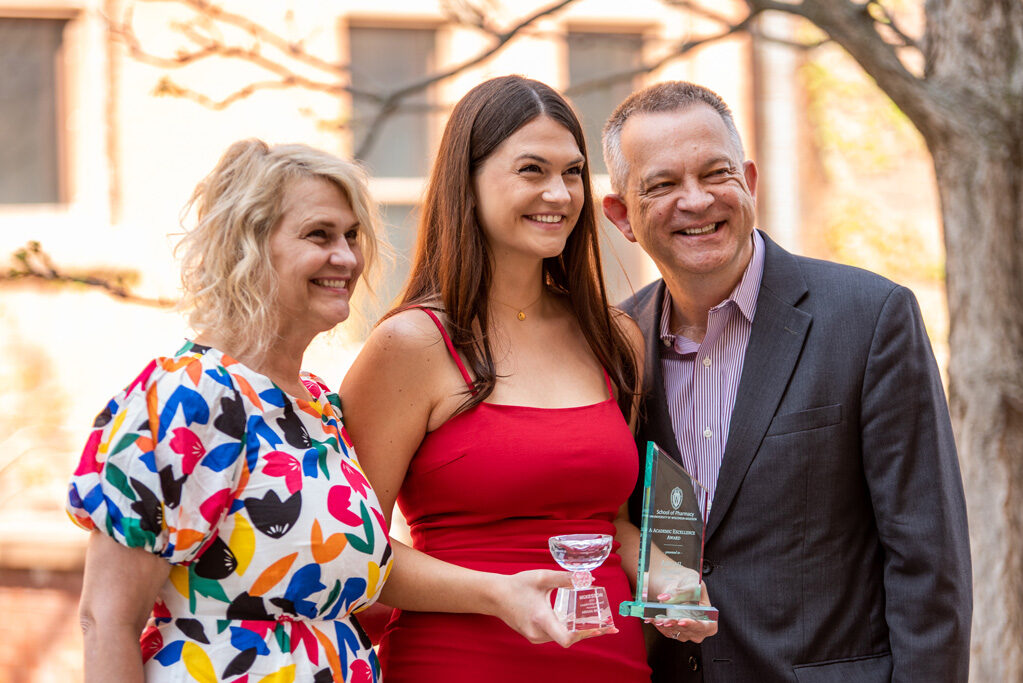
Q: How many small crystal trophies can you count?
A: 1